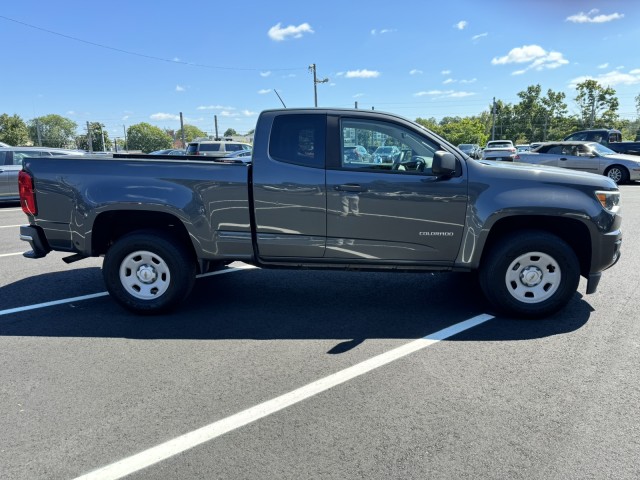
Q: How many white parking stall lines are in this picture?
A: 5